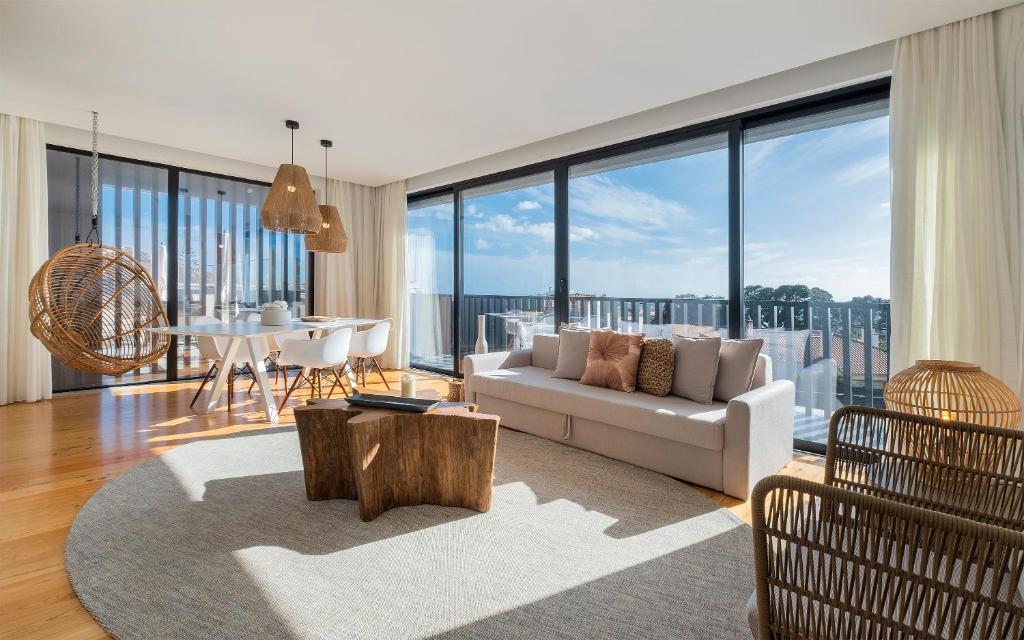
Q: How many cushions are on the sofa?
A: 5